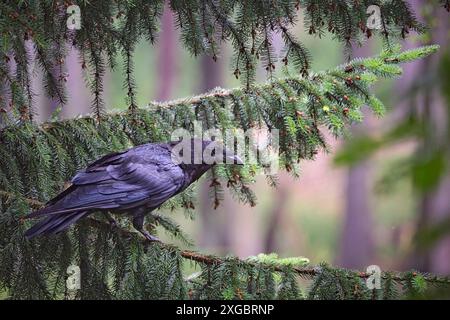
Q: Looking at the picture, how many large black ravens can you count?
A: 1